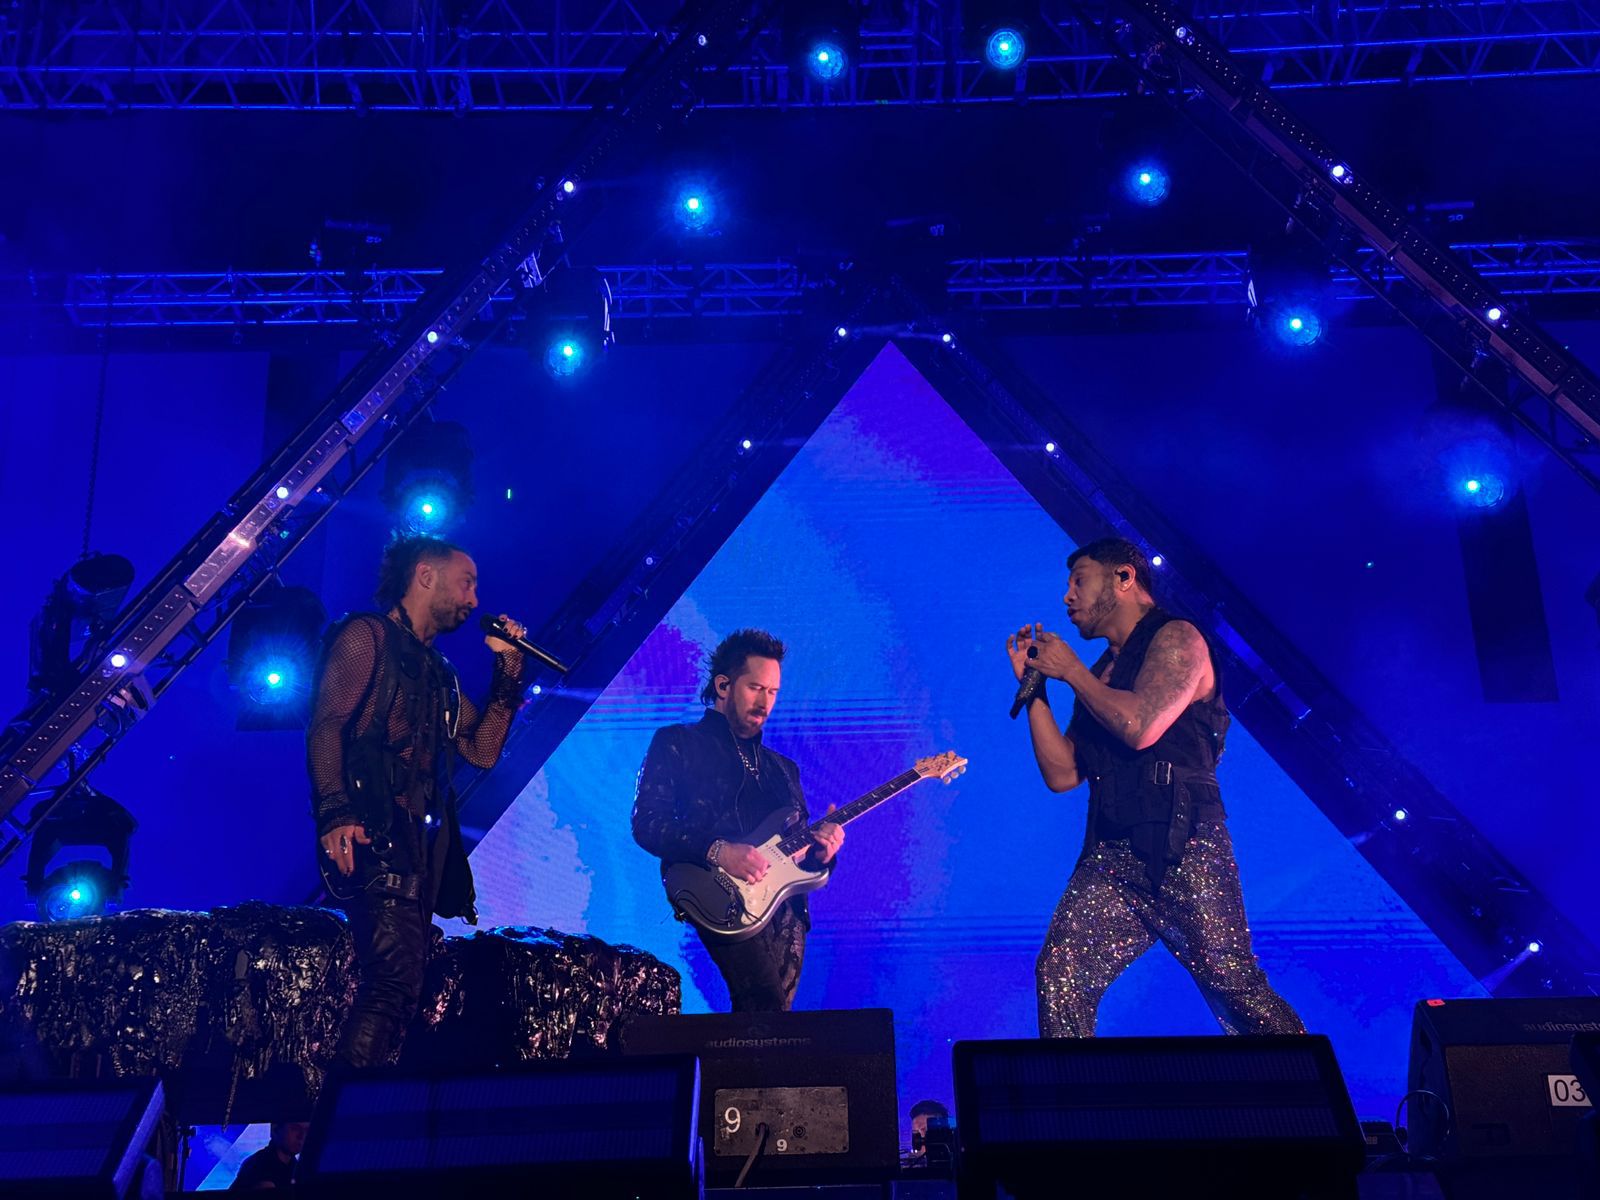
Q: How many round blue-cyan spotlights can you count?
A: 10